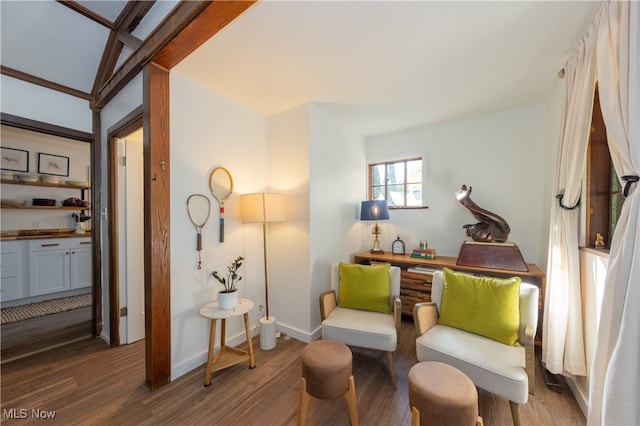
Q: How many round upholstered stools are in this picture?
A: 2